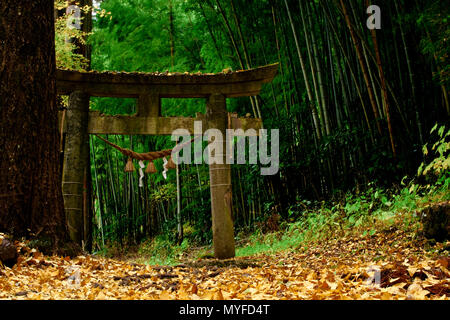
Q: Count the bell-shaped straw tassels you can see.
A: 3